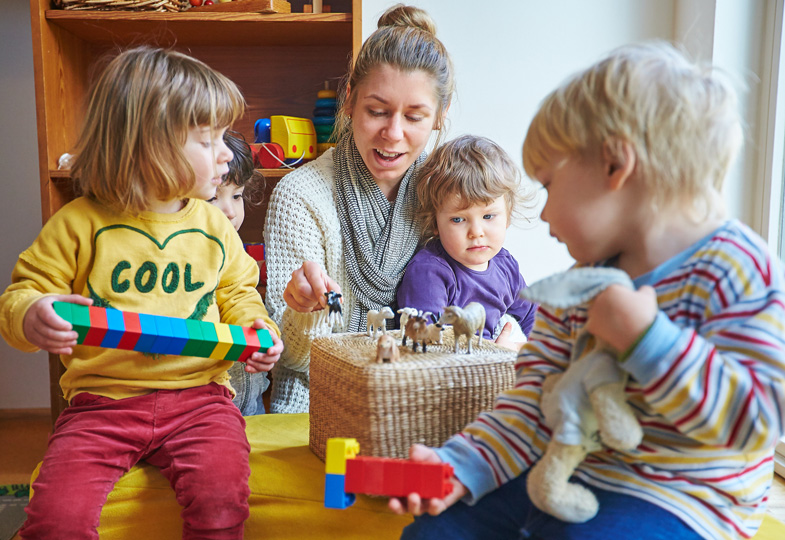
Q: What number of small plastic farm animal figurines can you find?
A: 7